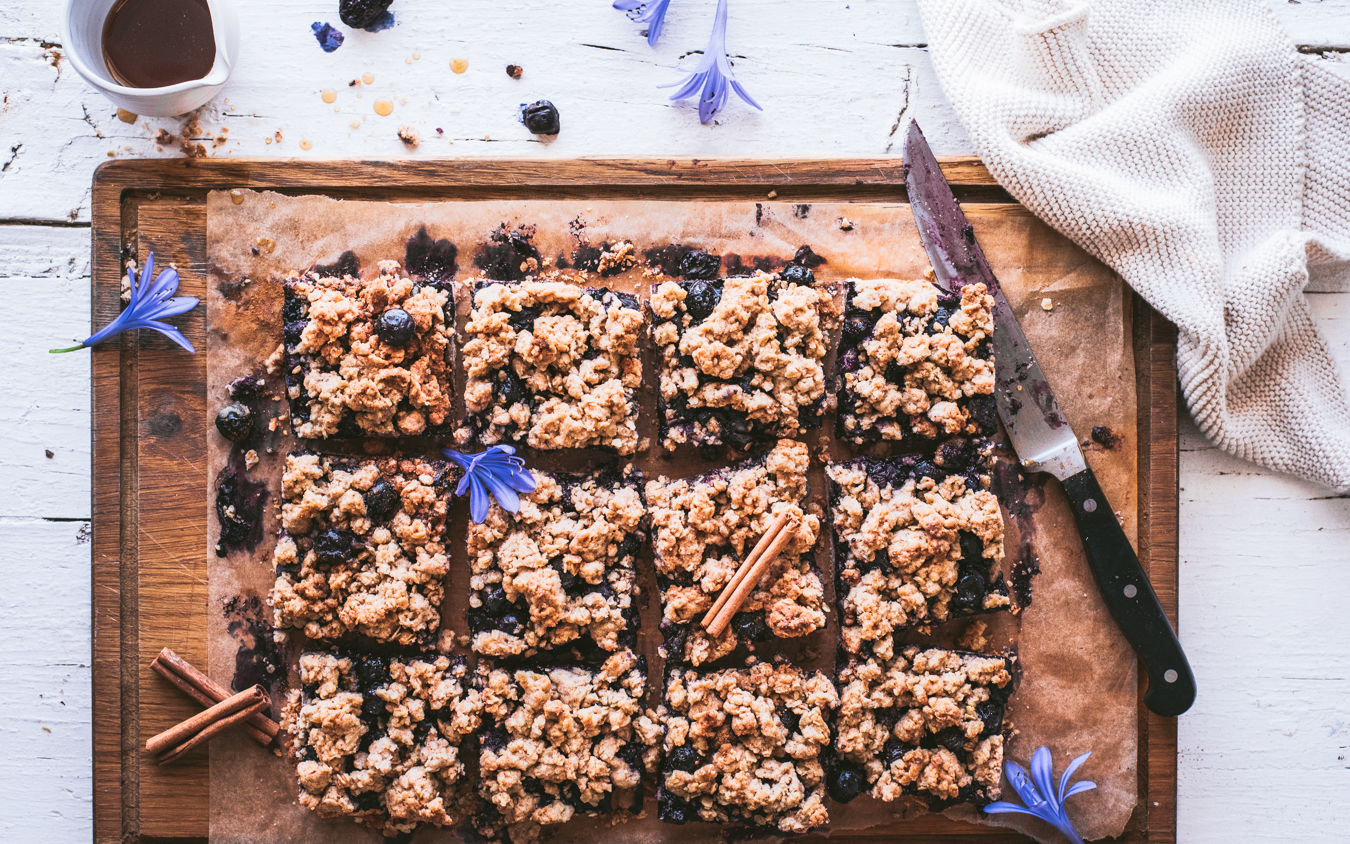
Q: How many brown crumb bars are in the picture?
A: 12